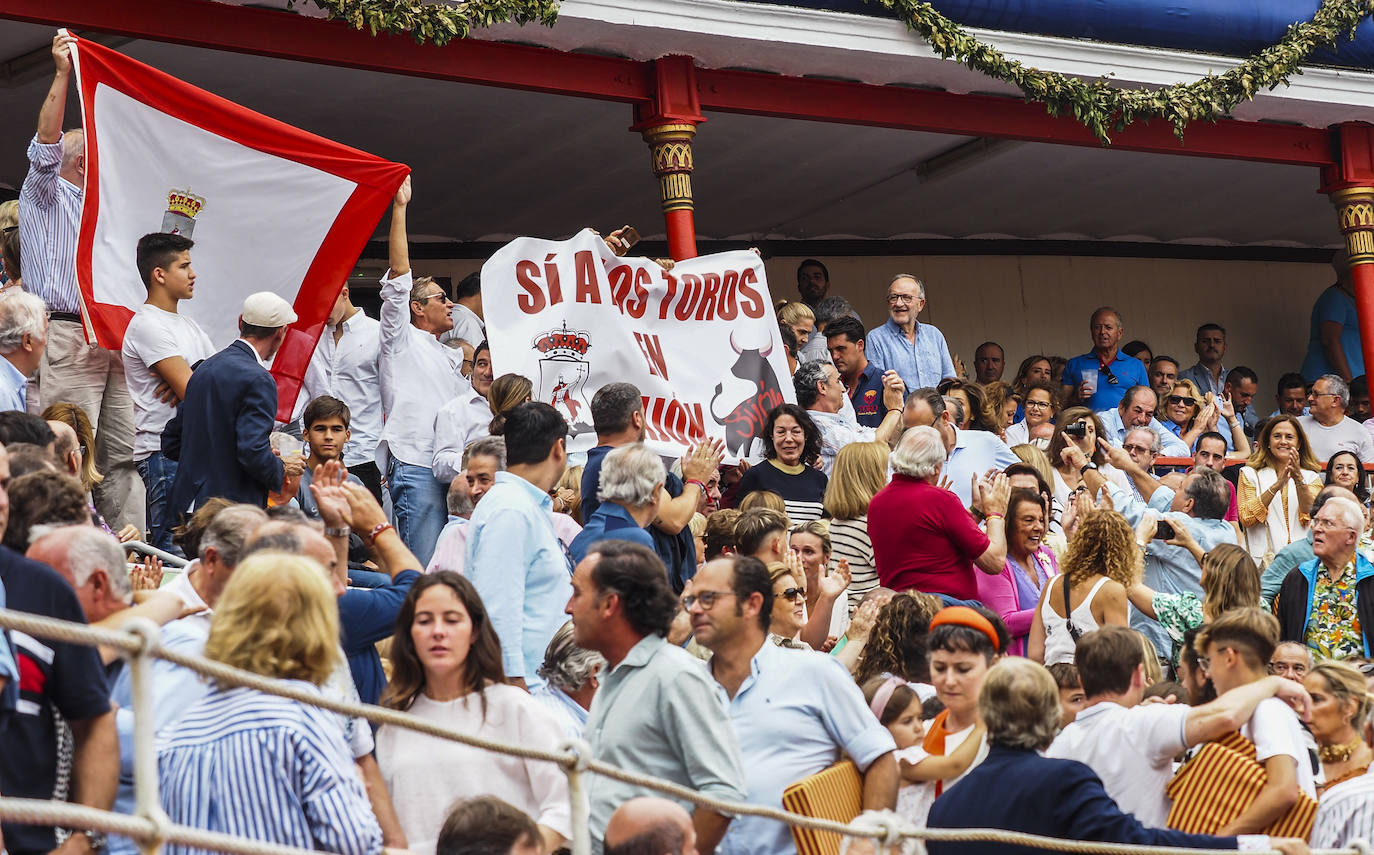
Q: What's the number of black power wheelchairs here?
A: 0